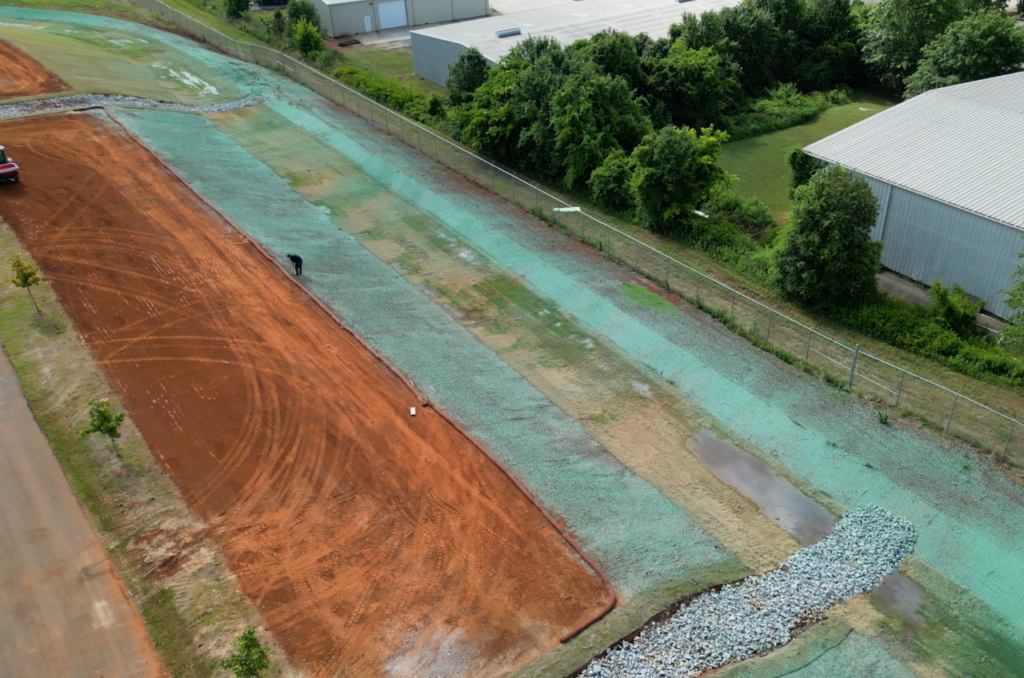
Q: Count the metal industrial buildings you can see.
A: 3